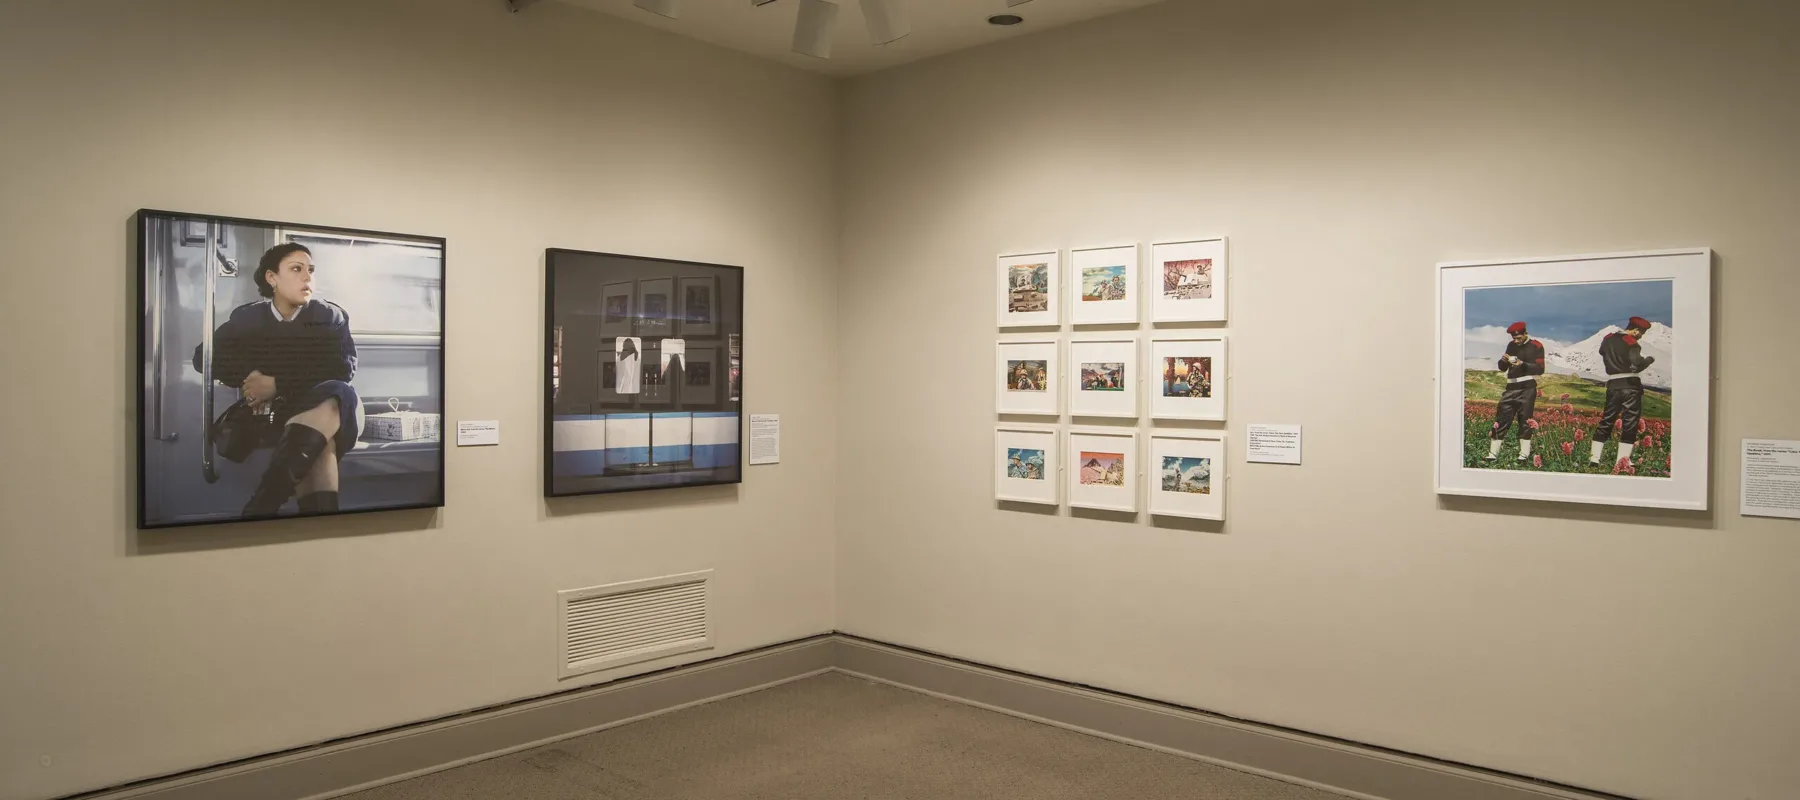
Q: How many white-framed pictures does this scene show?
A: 10